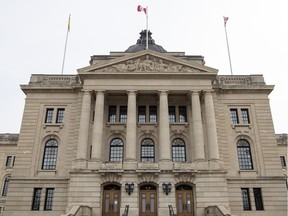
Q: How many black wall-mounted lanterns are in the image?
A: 2